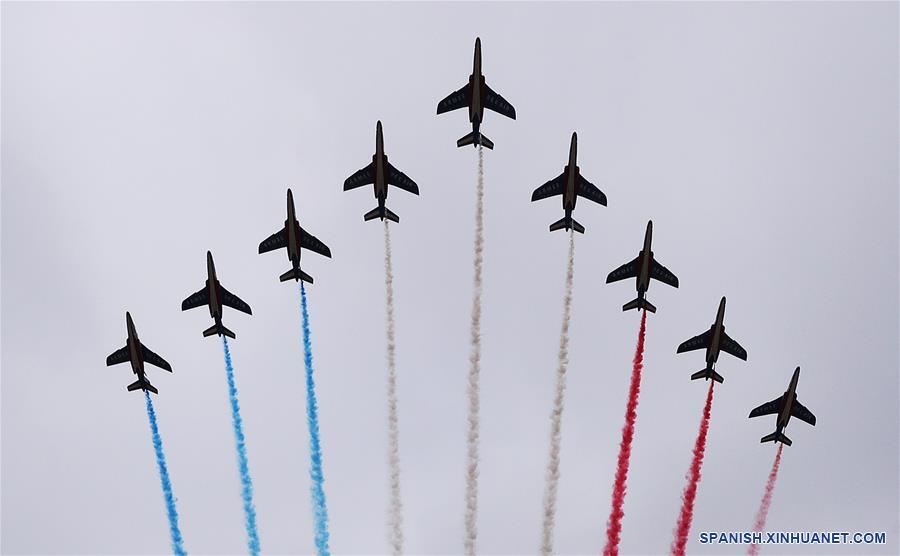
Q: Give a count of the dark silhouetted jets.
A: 9